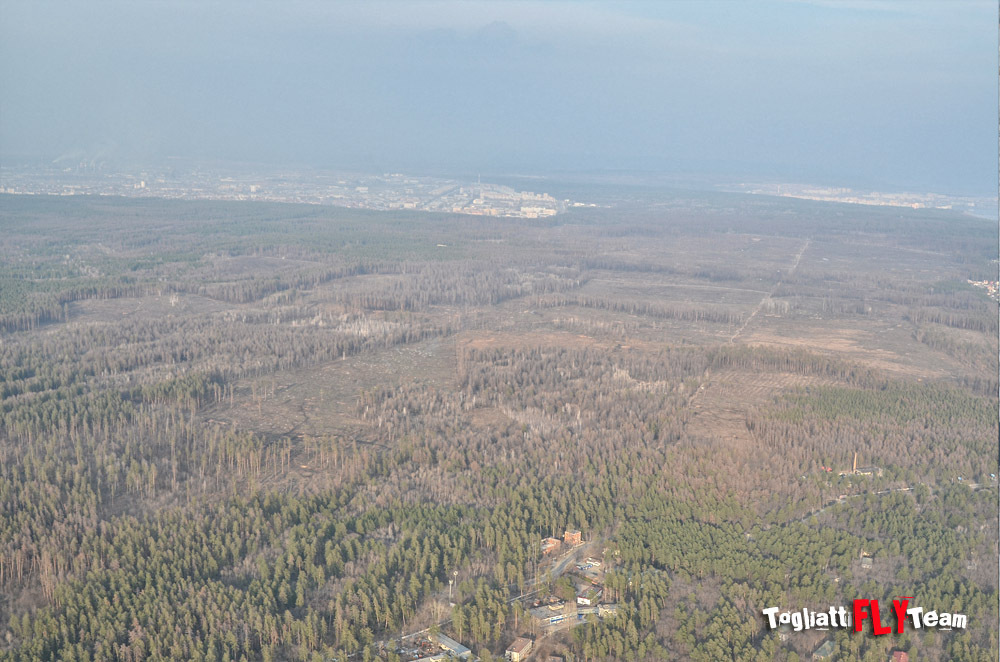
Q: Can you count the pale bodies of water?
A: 1